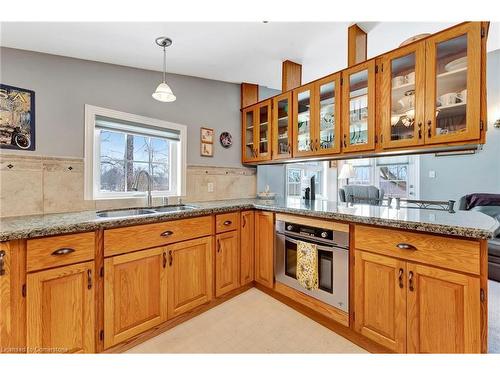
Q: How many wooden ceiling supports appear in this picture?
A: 3